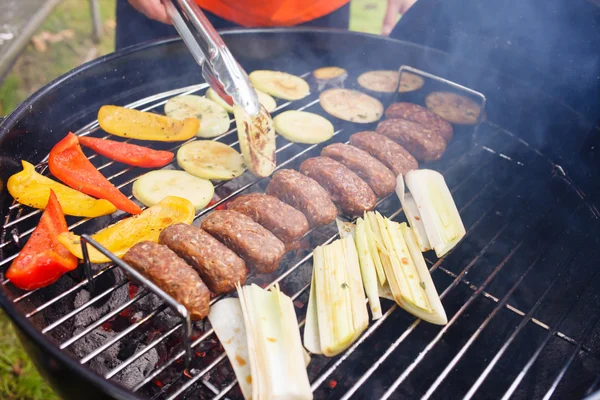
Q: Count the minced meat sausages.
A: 10